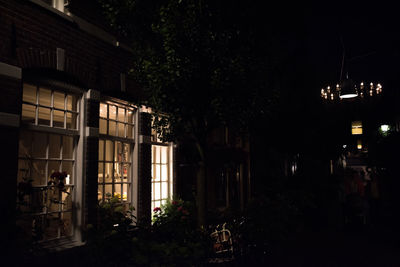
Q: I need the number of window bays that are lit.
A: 3